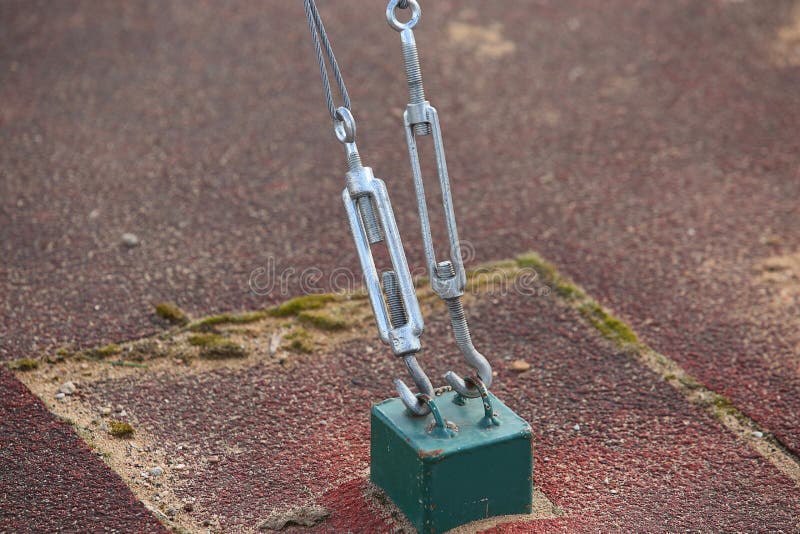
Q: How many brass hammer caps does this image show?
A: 0